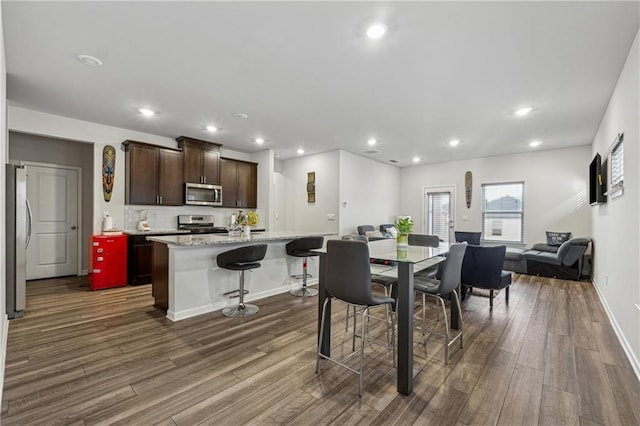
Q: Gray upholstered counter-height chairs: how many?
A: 4